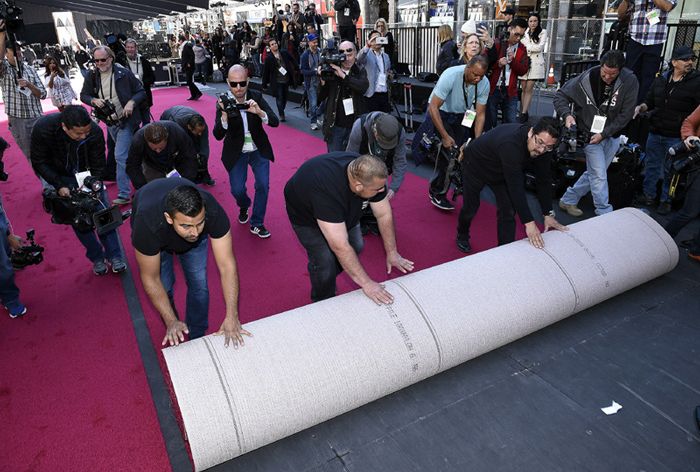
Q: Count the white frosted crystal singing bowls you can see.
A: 0